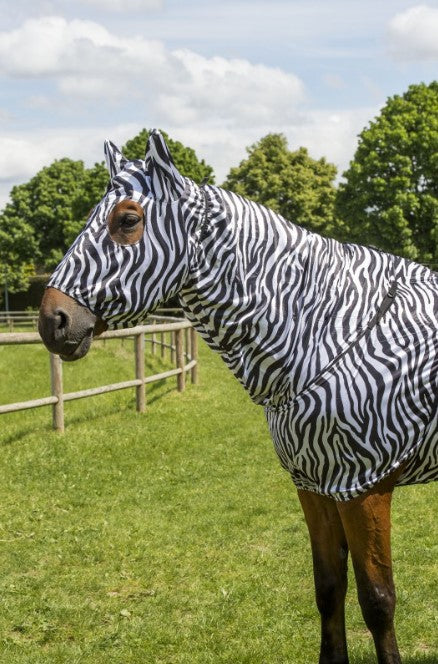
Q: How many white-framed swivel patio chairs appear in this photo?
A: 0